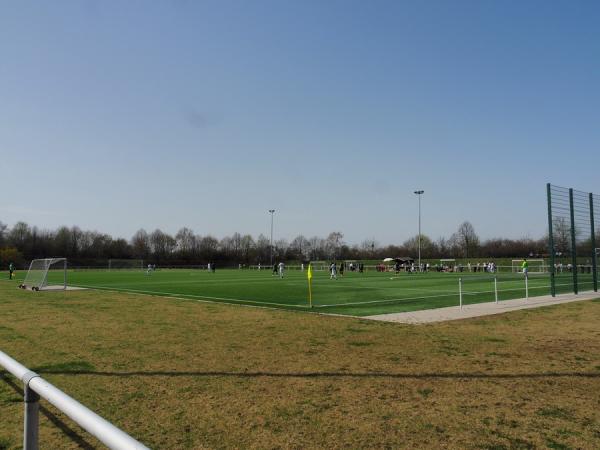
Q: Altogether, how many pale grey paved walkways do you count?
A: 1